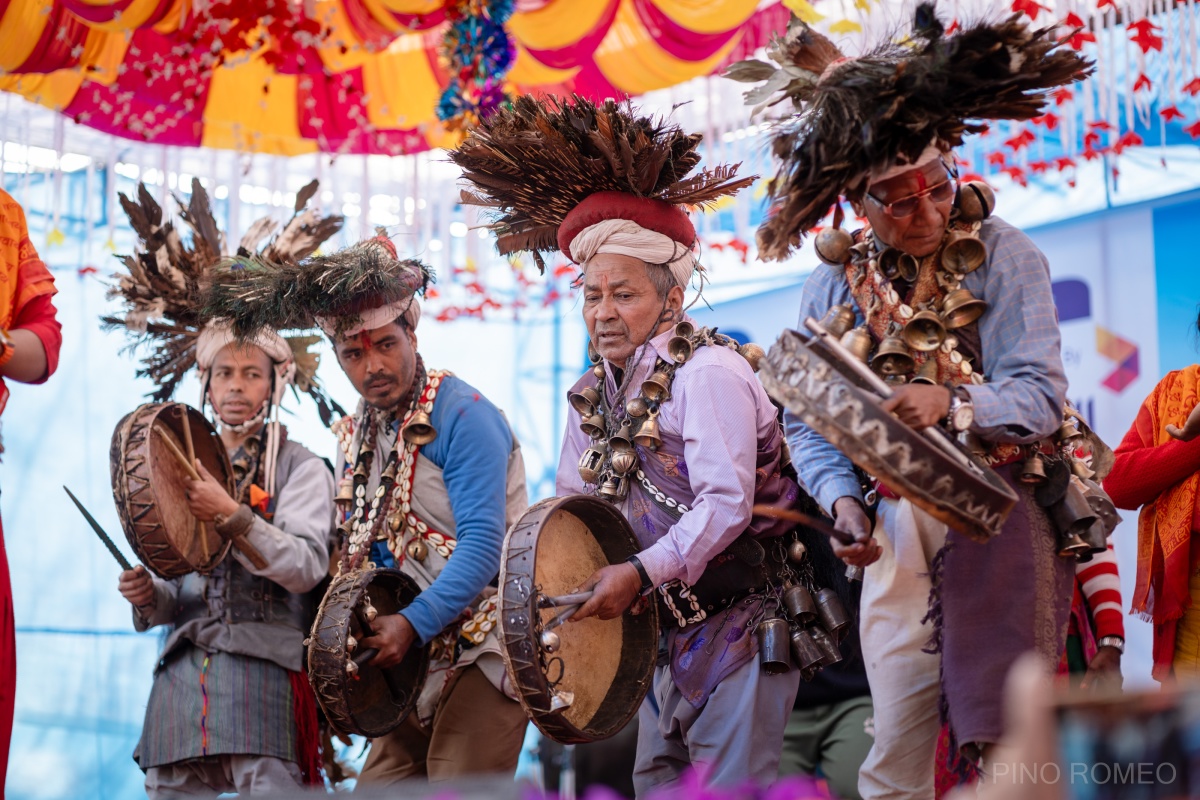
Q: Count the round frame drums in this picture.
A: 4